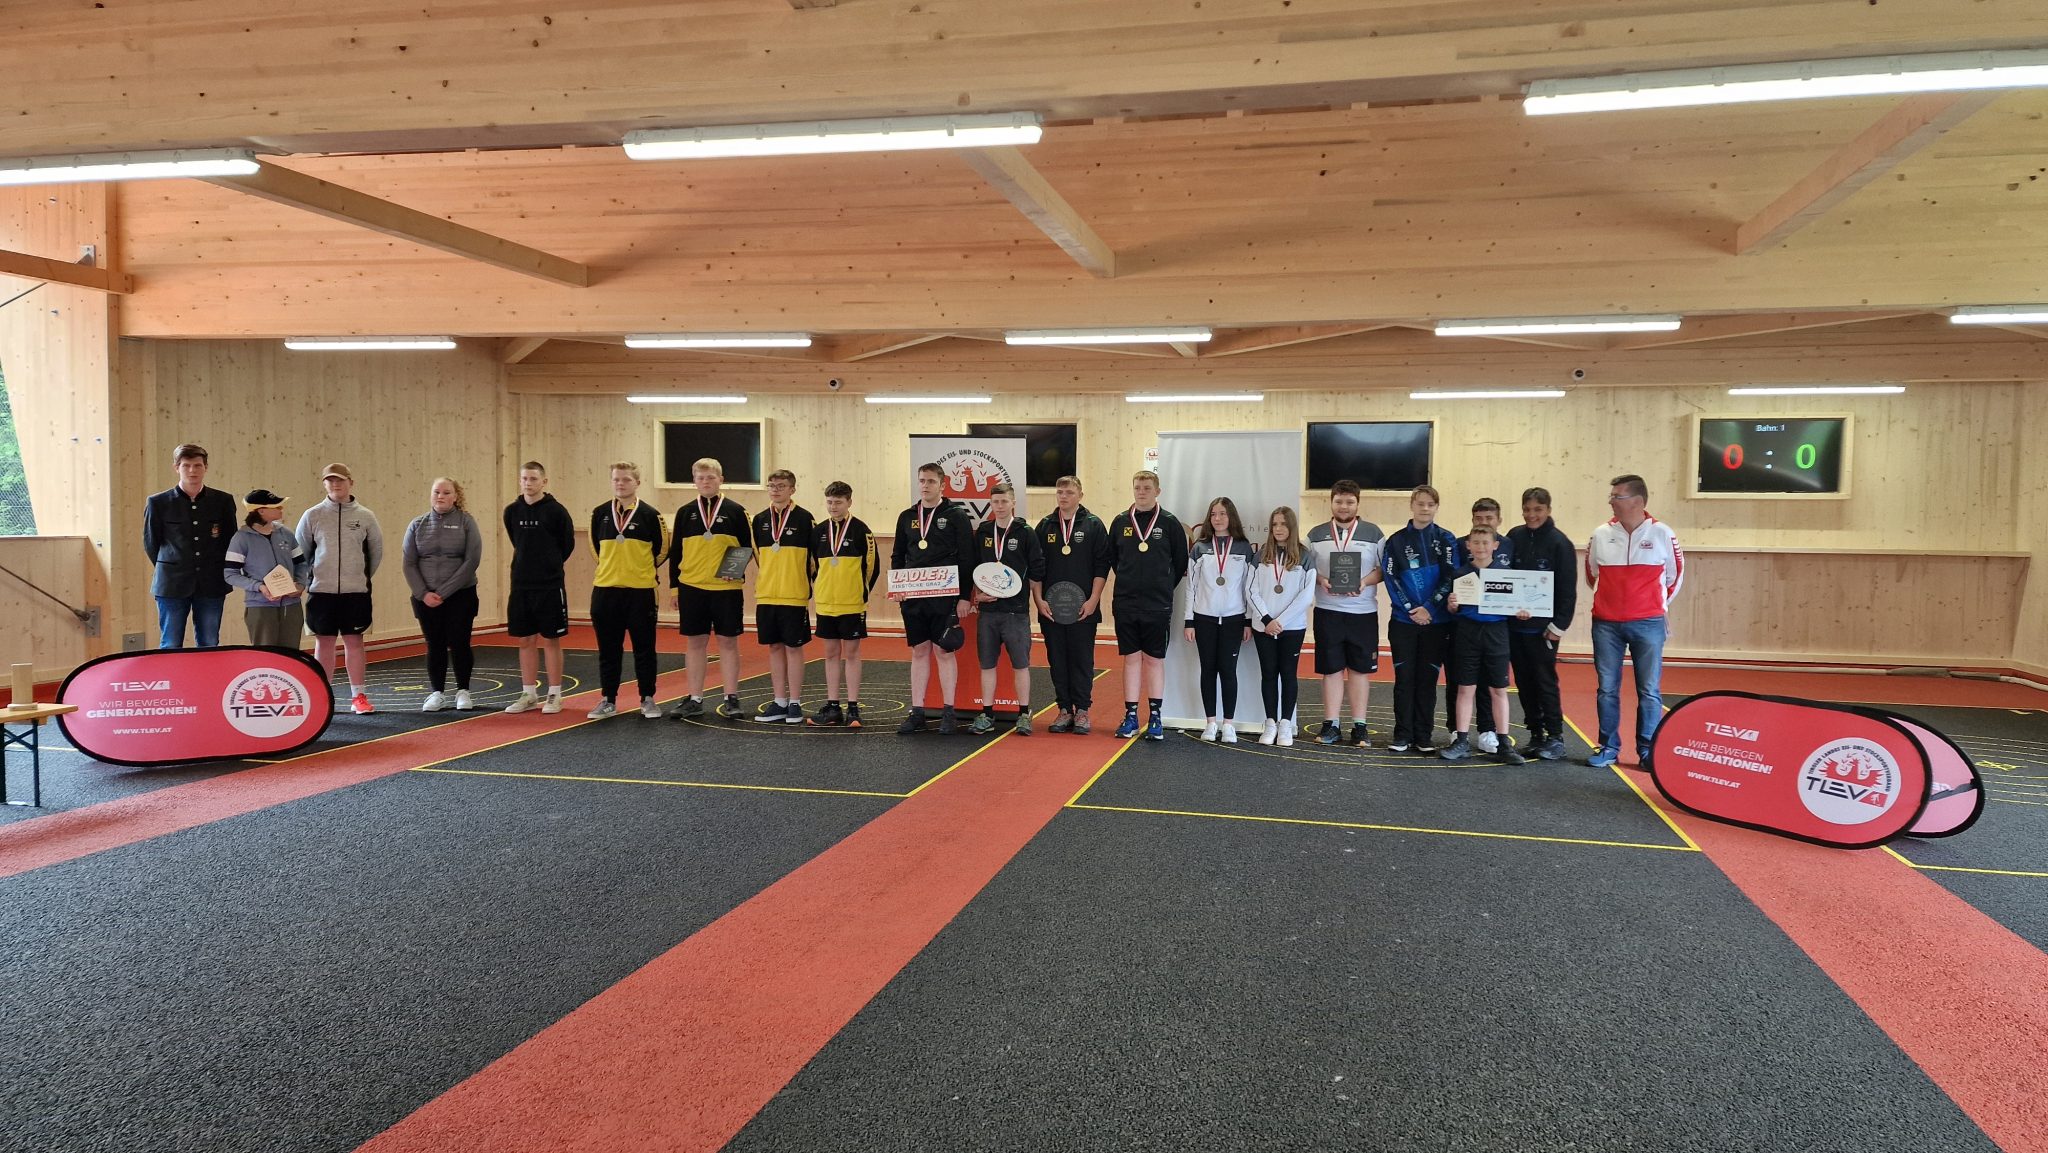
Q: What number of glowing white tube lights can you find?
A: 13